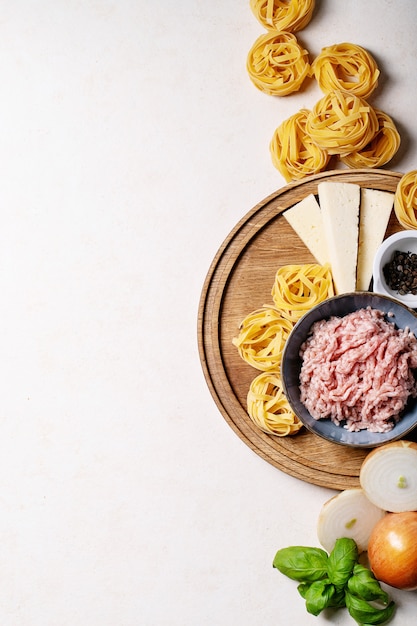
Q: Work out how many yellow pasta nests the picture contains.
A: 10